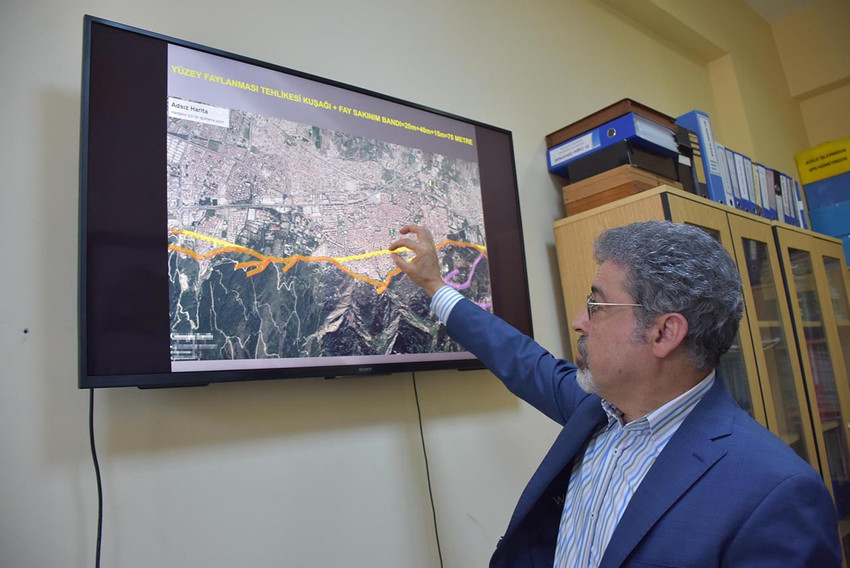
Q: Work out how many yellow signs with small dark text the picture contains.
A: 1